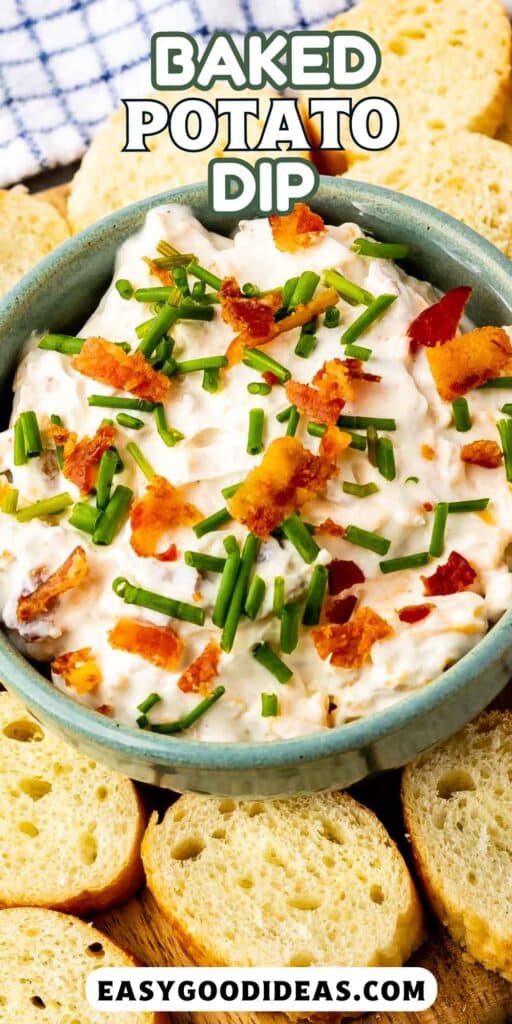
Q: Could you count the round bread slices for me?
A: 8